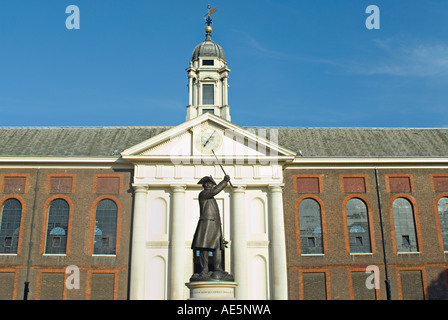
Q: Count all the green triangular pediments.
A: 0